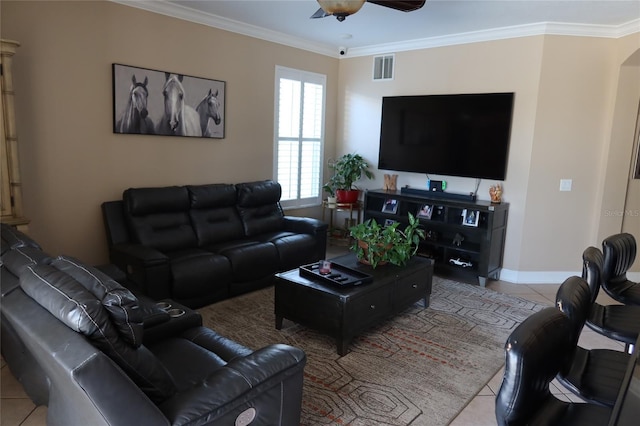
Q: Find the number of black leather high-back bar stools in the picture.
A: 4